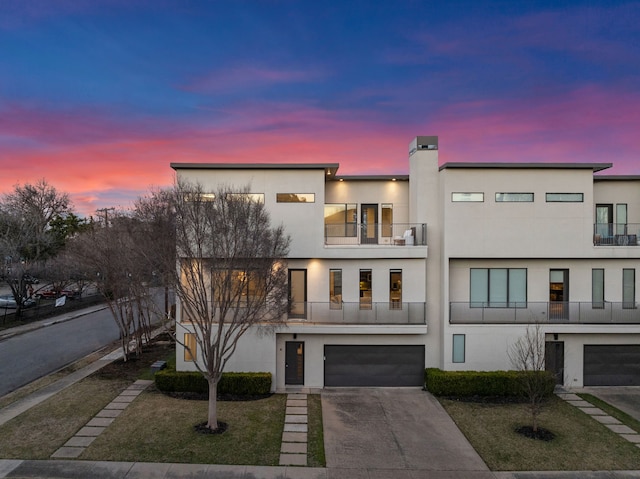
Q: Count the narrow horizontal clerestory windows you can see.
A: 6